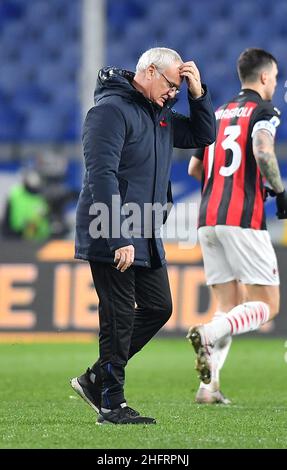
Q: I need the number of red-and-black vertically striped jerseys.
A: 1